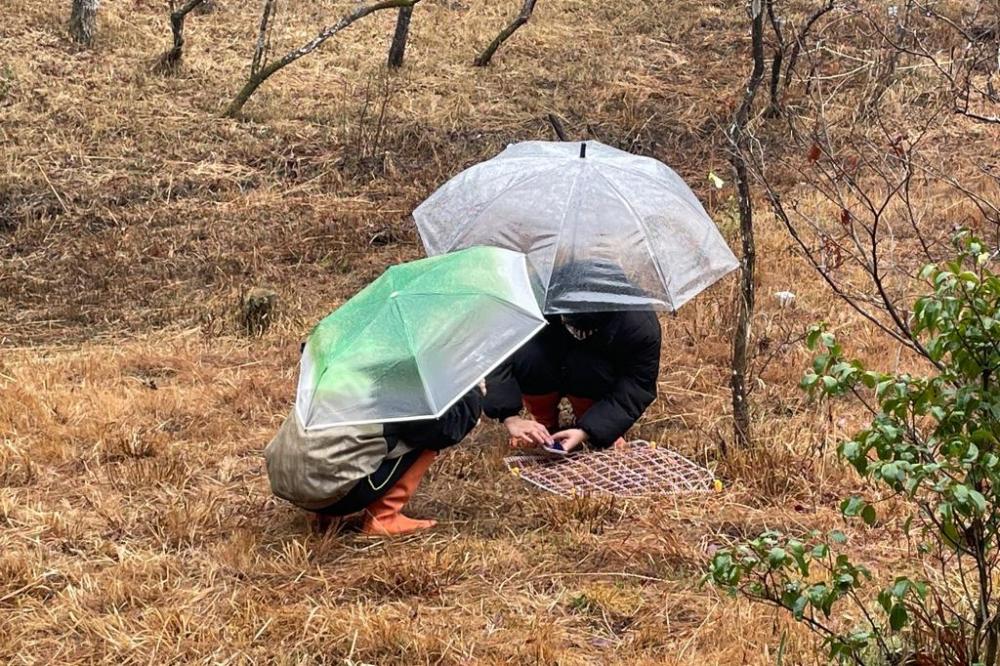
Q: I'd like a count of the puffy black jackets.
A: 1